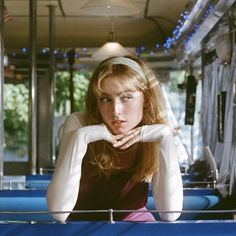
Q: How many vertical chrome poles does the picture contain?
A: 3